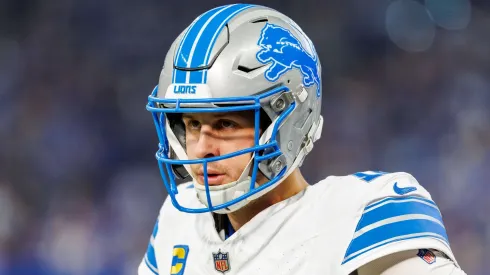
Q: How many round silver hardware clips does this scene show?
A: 2